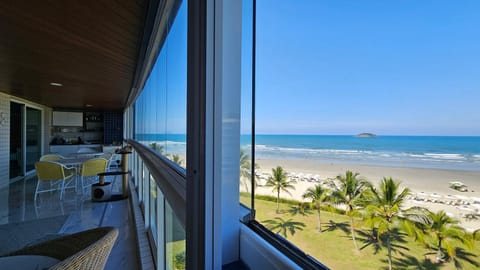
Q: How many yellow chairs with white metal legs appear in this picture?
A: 3